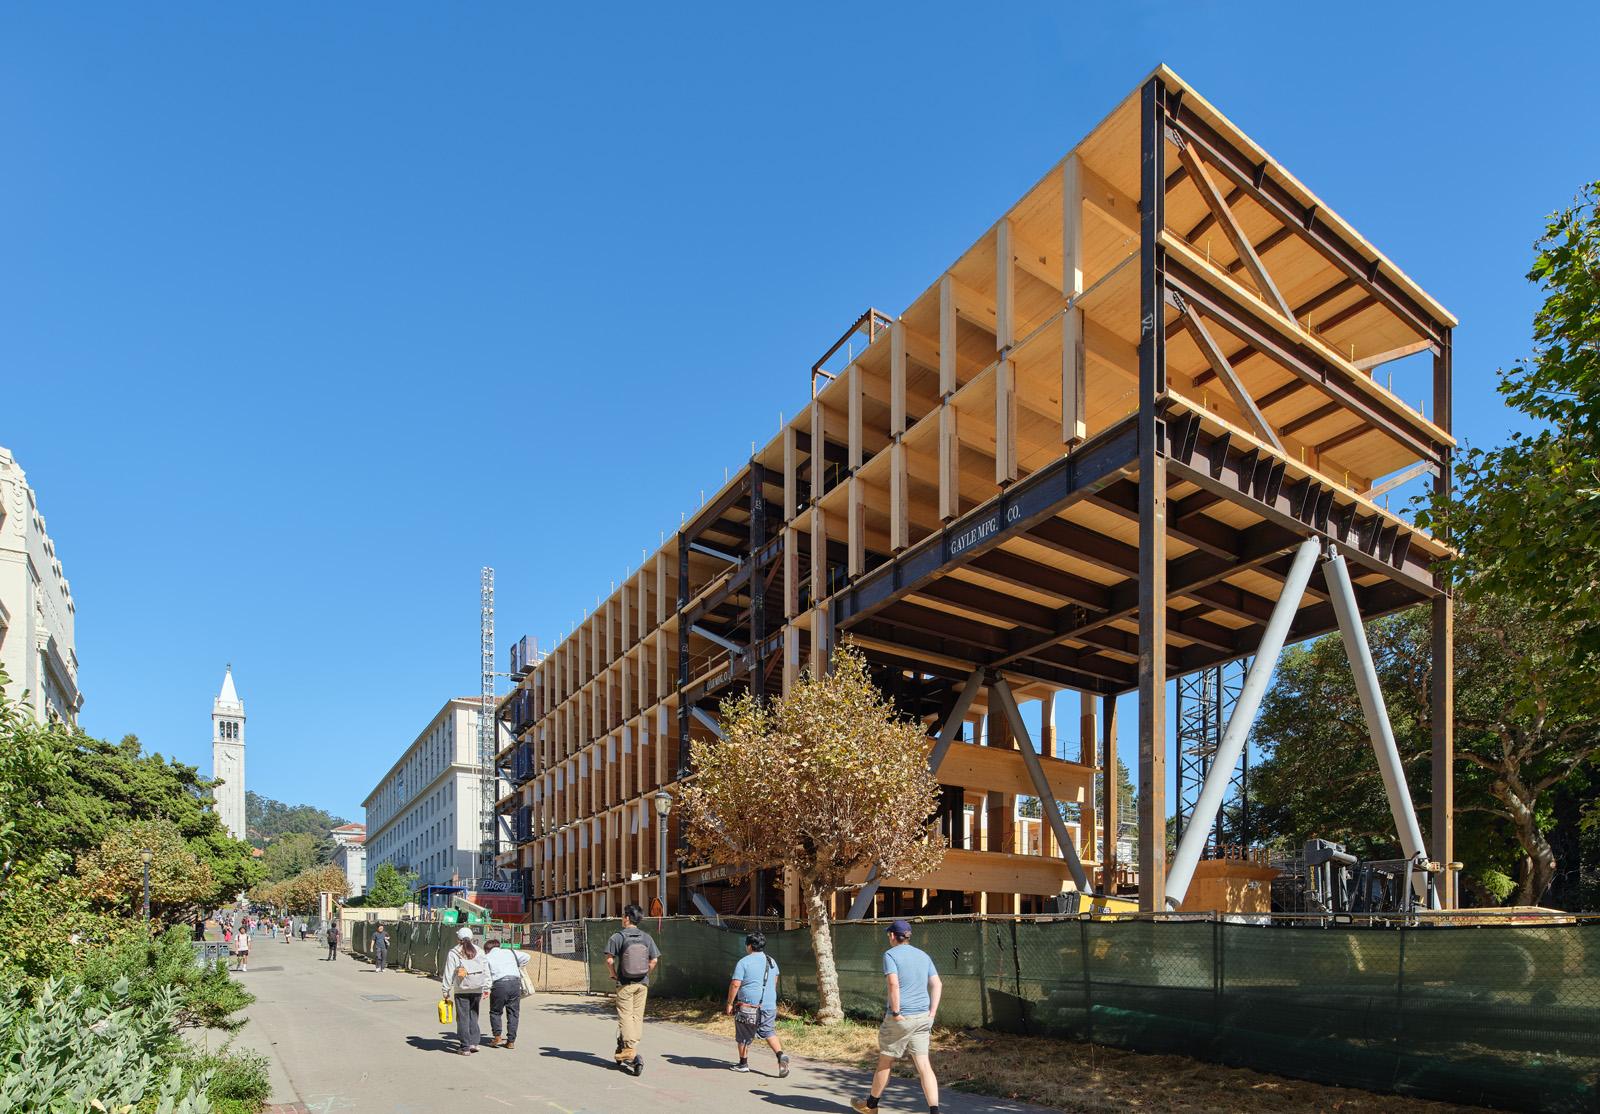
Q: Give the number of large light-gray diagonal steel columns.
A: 4